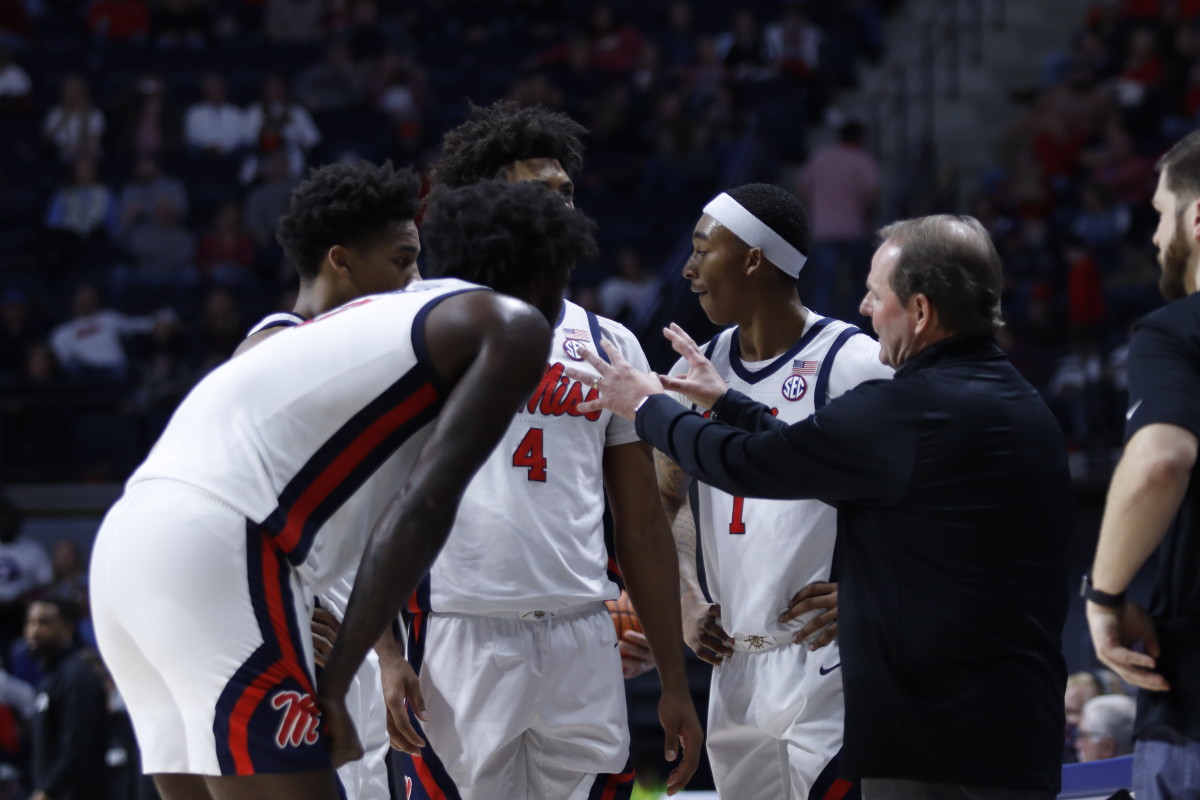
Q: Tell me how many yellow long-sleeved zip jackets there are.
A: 0